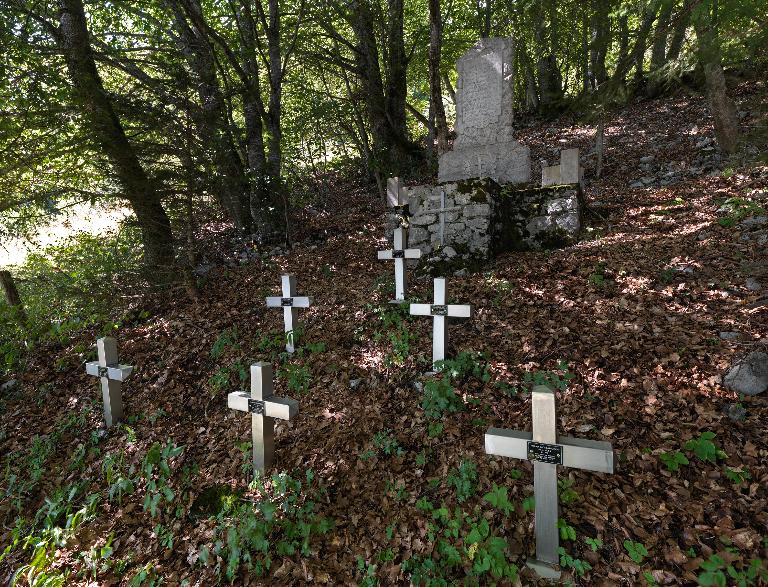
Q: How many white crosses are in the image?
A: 6